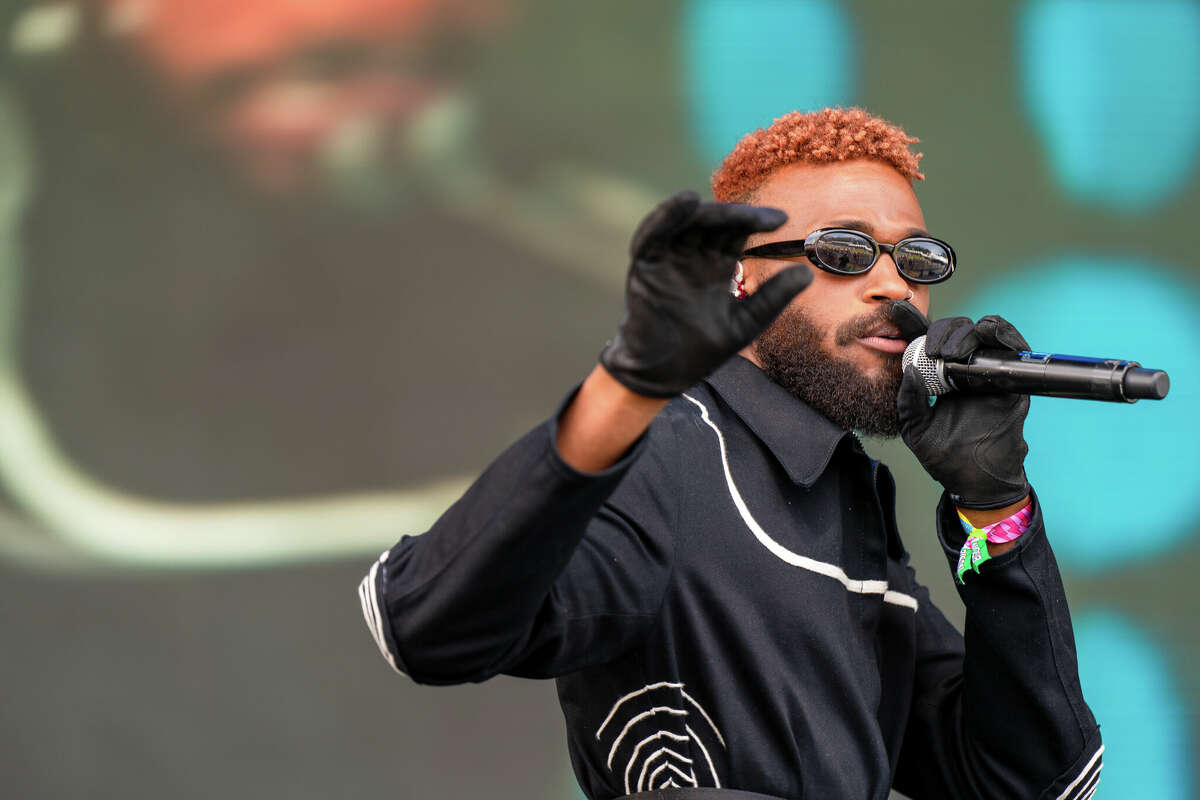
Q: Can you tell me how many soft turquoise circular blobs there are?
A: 4